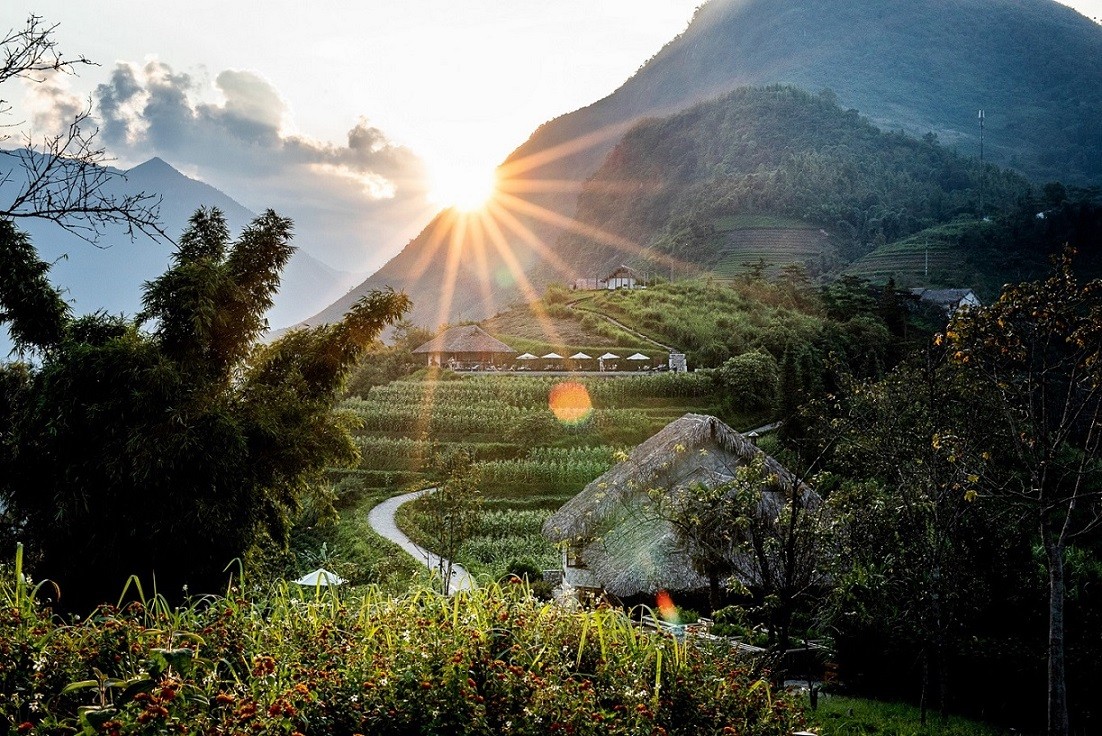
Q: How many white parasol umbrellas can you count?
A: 6